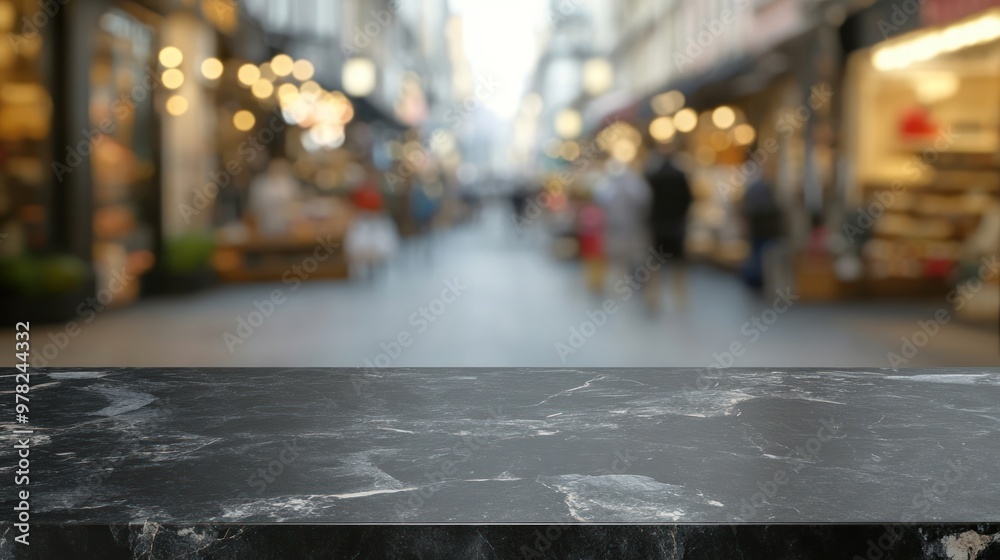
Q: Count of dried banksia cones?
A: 0